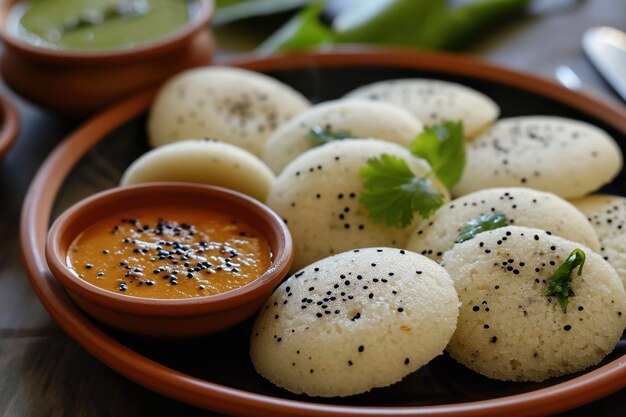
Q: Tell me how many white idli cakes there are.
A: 10